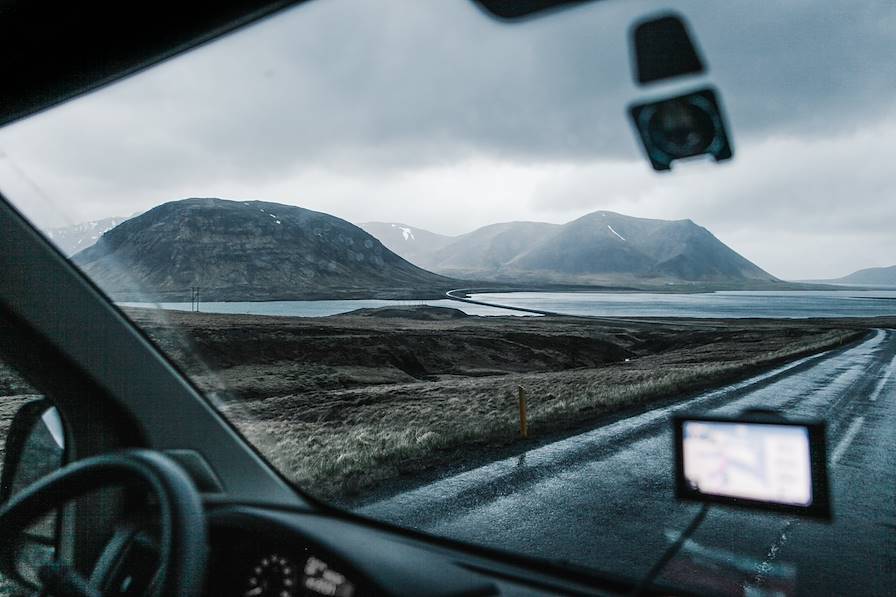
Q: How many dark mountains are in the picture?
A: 1